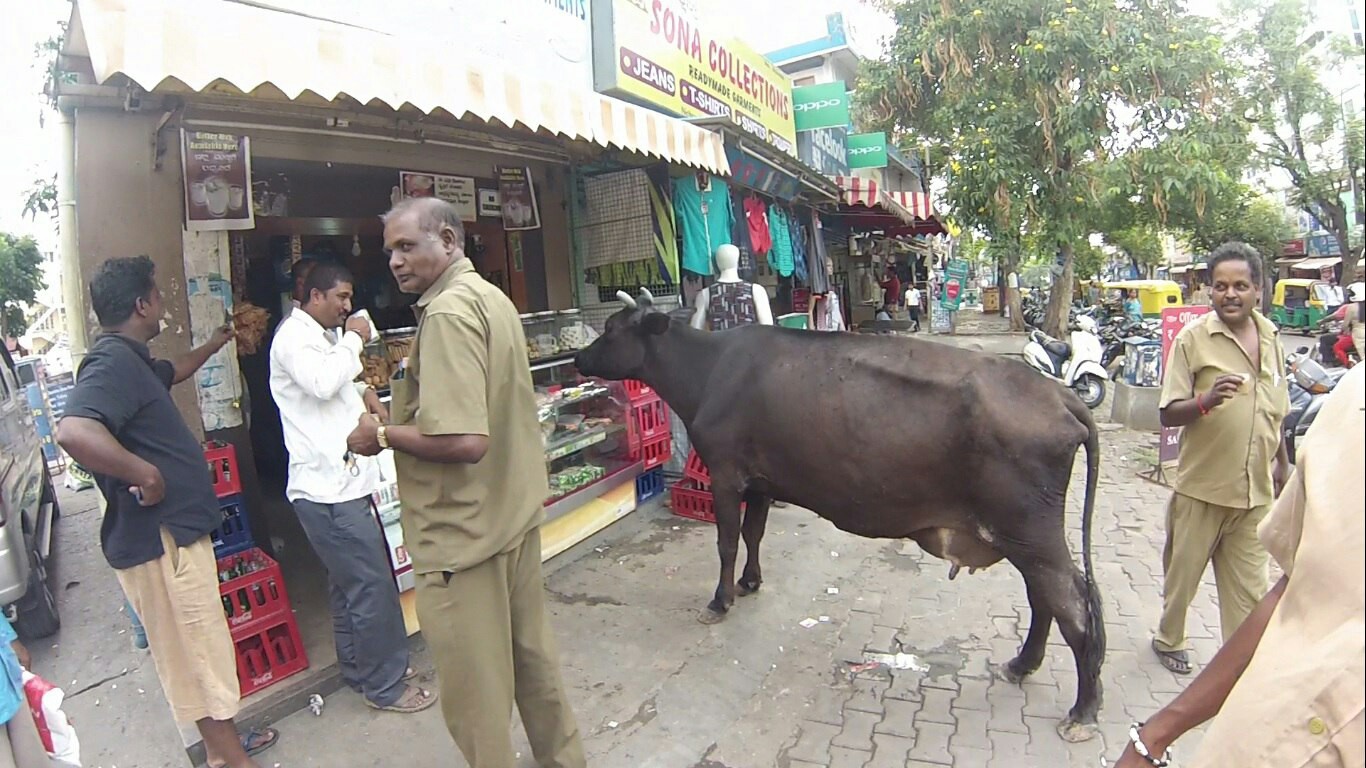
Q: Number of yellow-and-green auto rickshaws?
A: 2